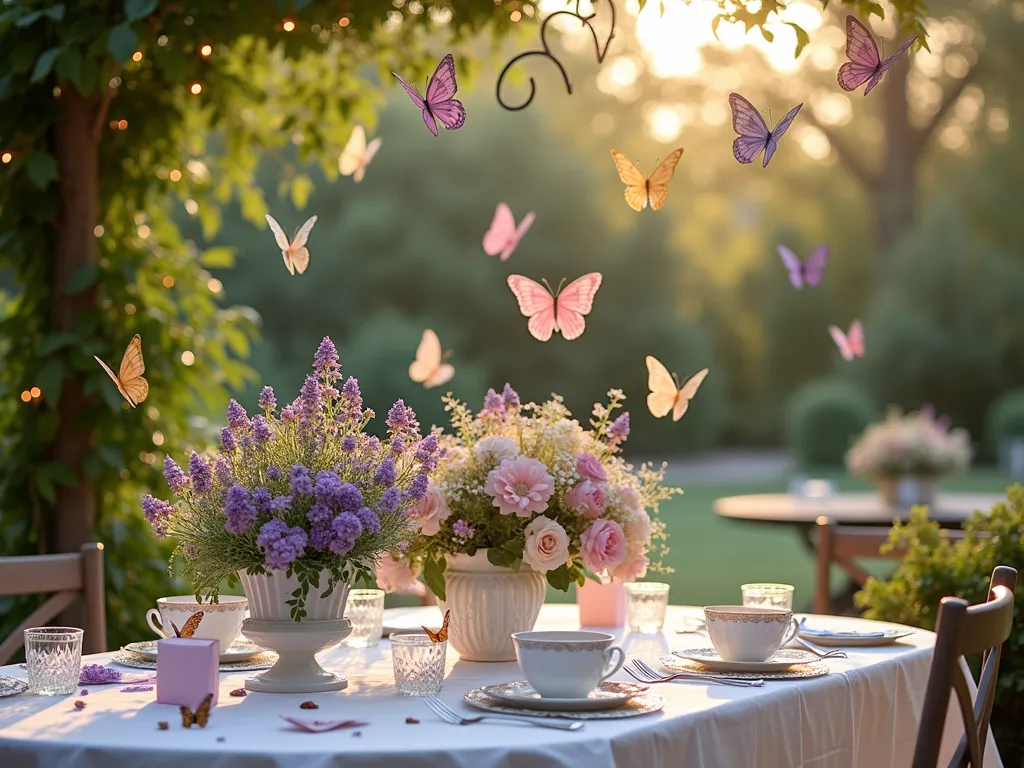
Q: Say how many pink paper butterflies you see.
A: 3